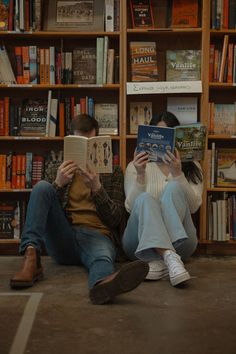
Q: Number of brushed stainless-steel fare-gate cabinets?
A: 0